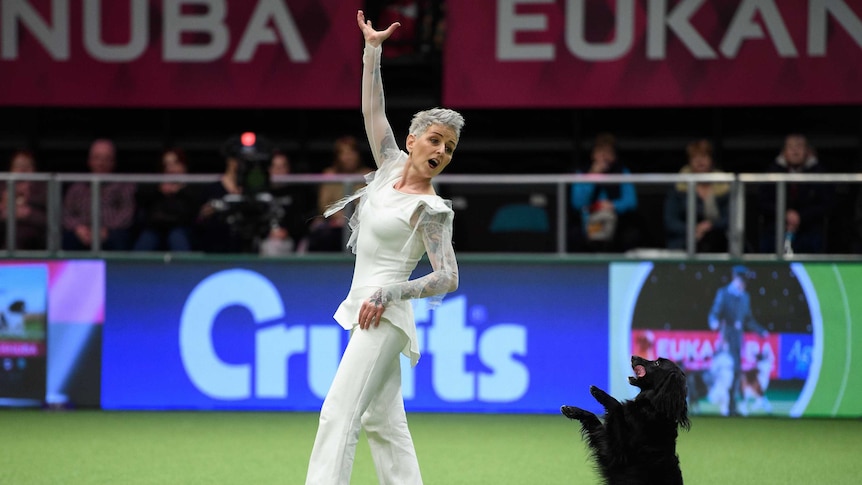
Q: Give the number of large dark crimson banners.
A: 2